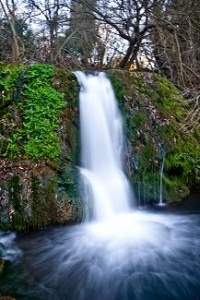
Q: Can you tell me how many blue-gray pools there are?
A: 1